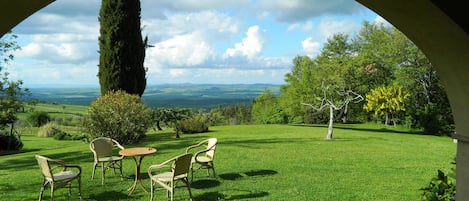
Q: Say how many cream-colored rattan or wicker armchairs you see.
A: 4